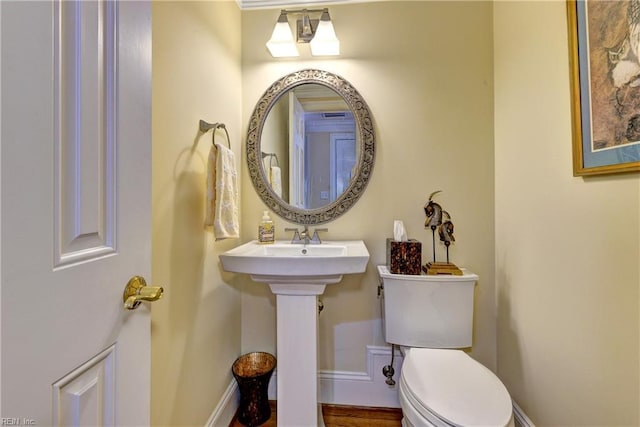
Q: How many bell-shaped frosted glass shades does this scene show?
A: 2